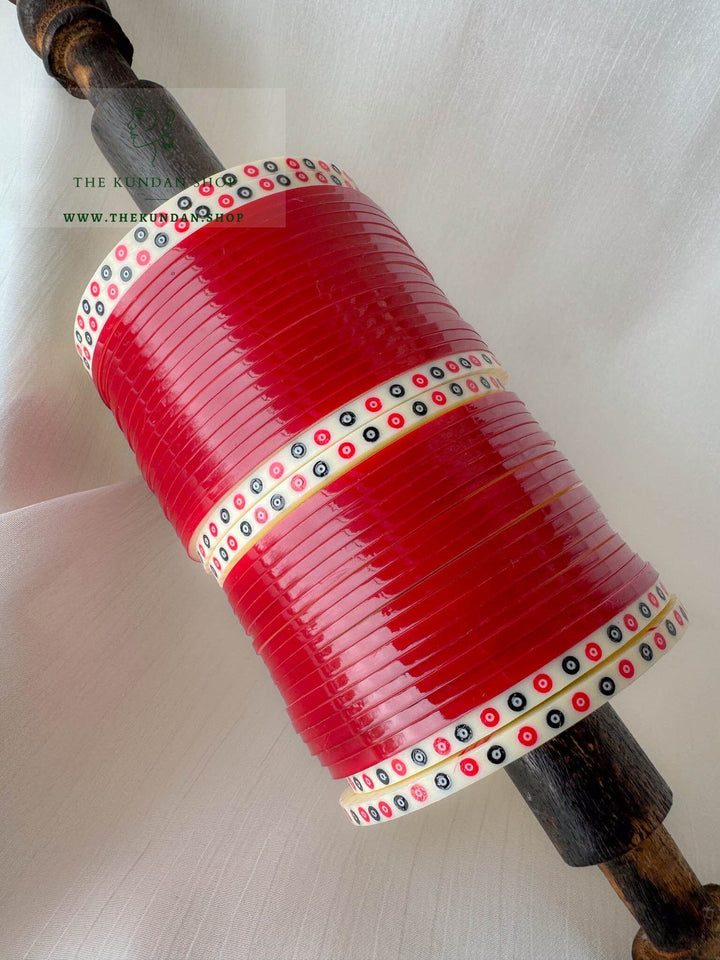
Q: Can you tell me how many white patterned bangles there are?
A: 6